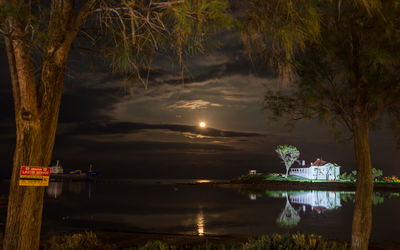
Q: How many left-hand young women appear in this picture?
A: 0